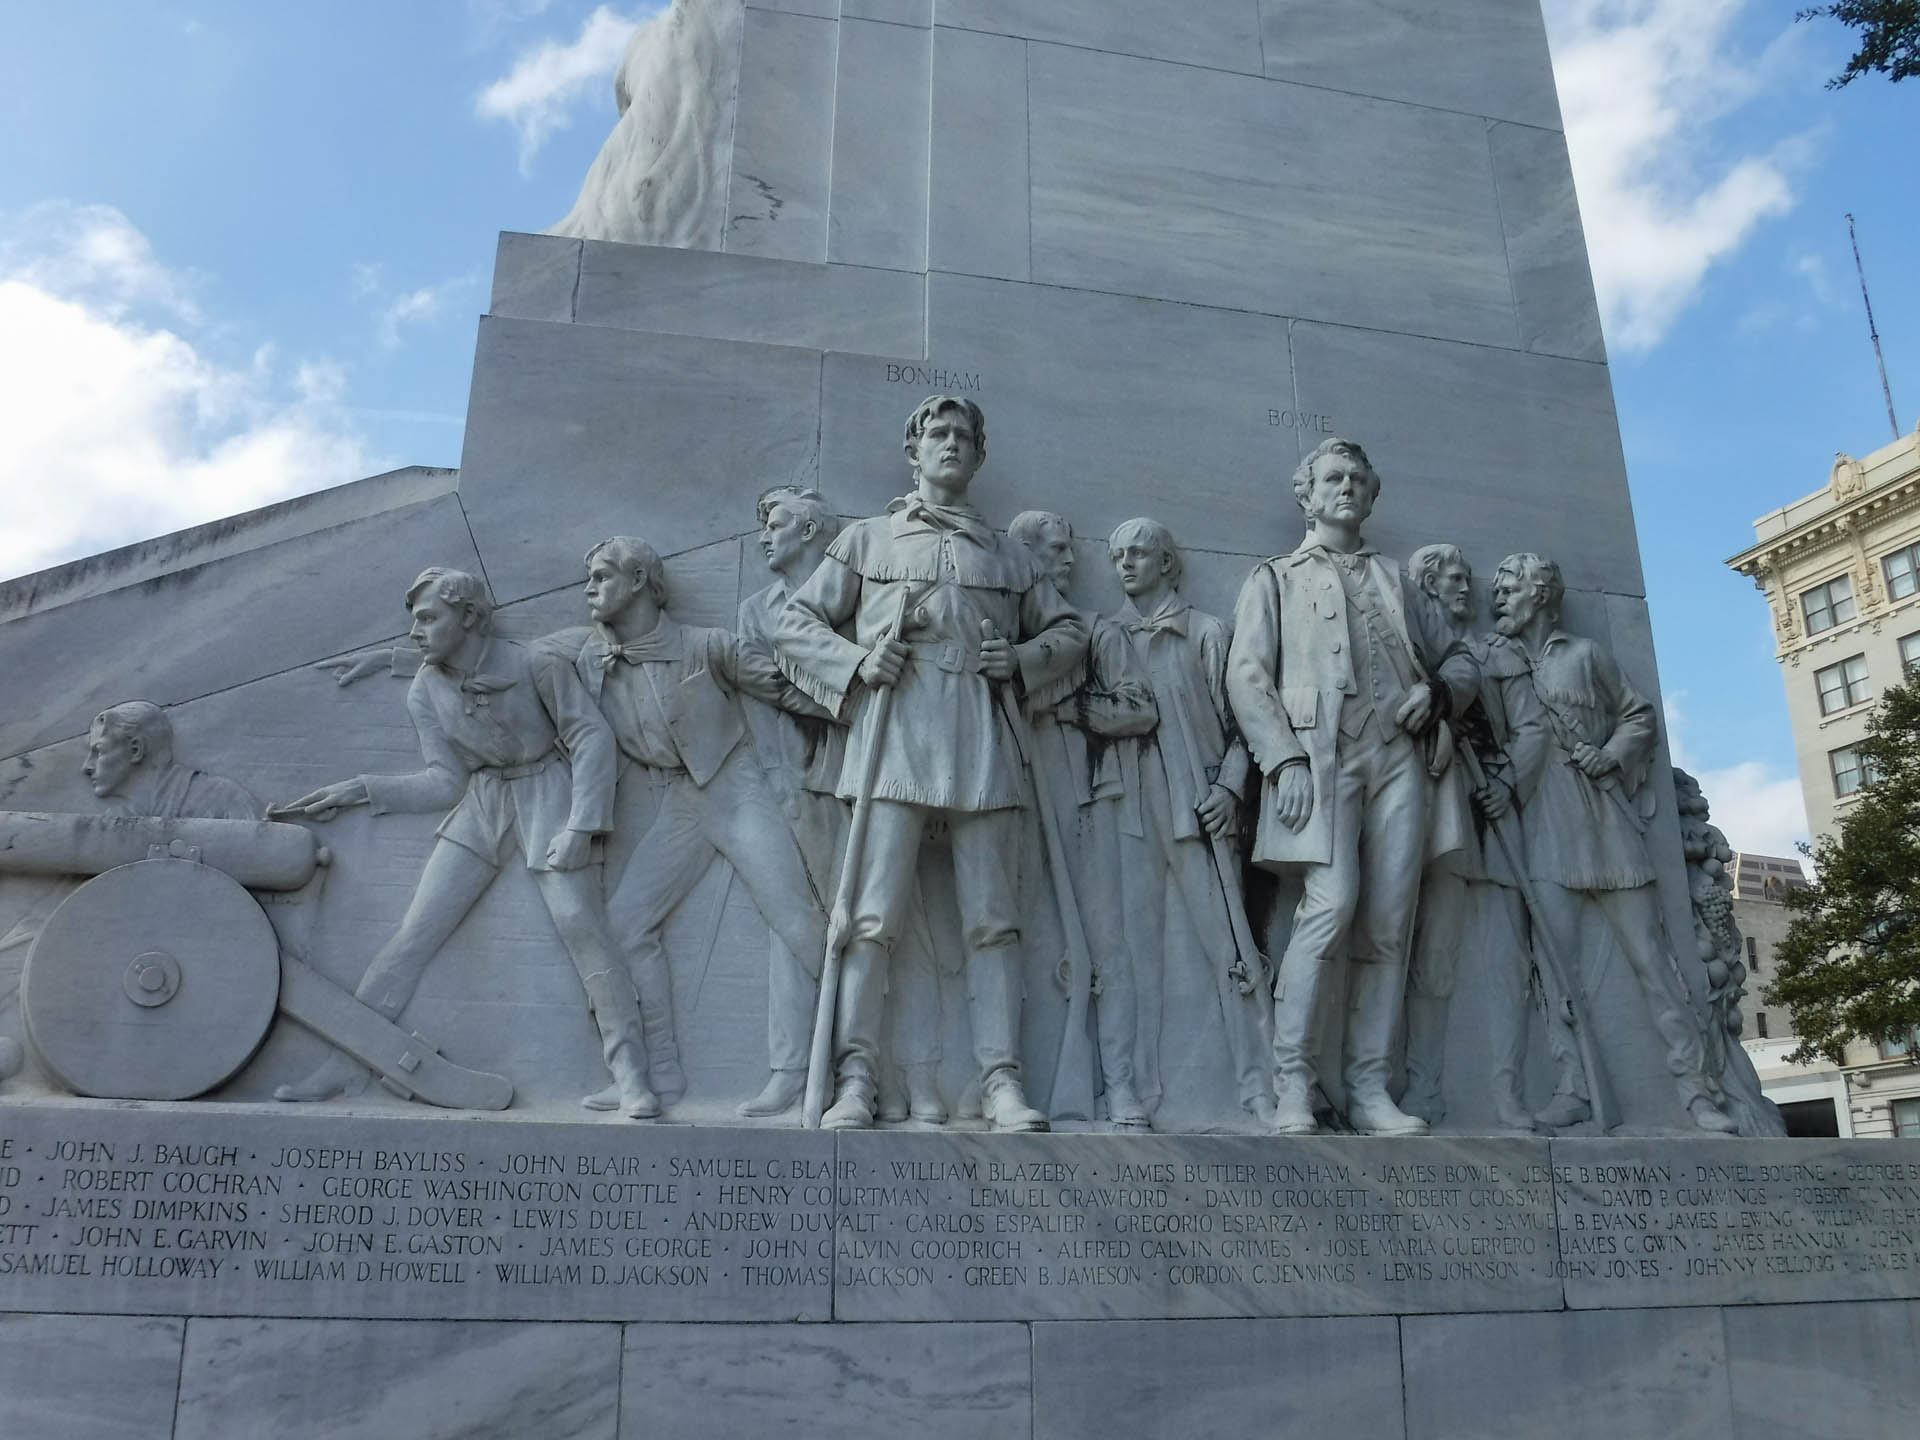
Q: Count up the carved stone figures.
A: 10